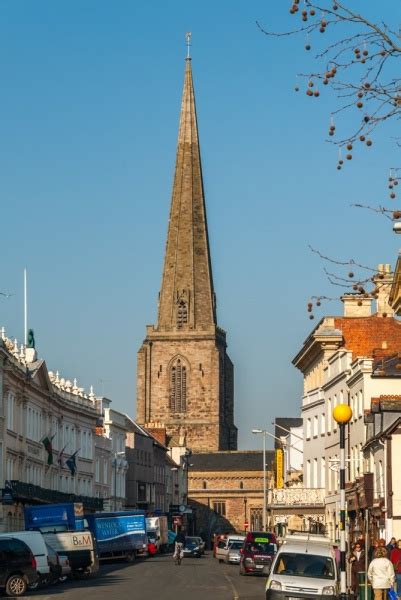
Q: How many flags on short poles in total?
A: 3